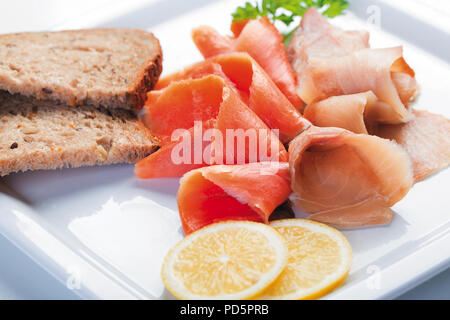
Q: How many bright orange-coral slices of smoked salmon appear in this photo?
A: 4